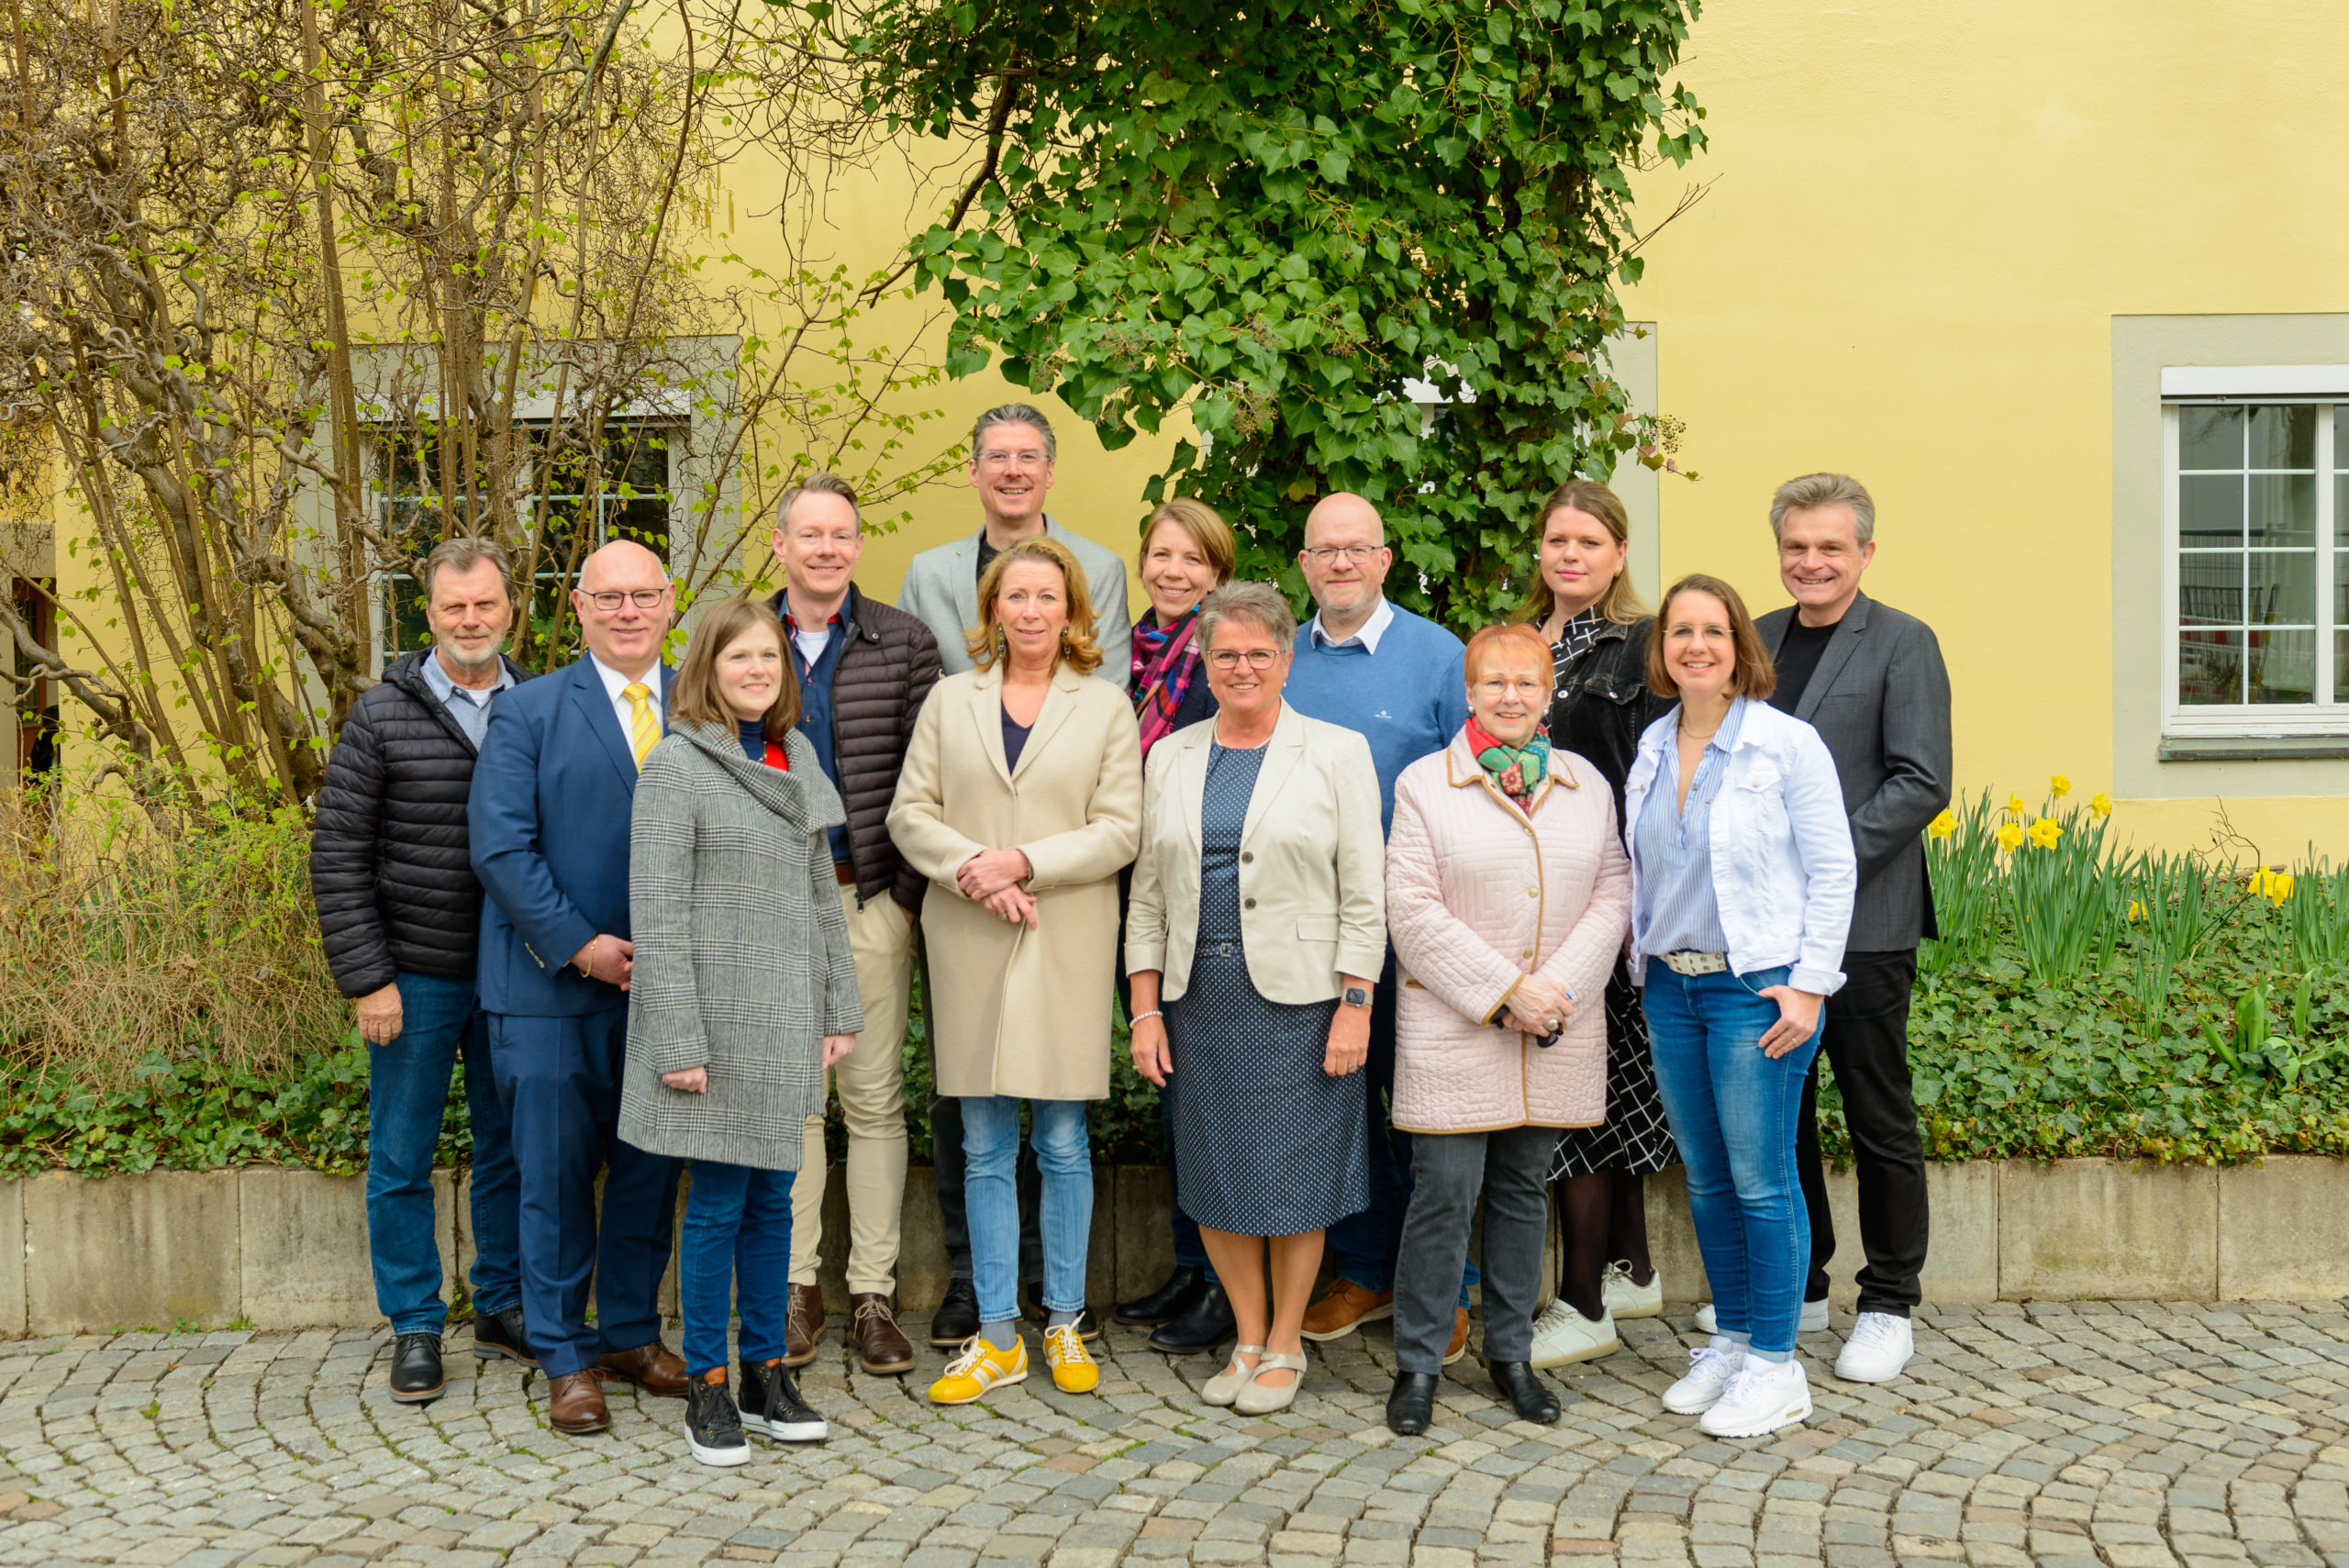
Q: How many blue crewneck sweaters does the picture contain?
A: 1